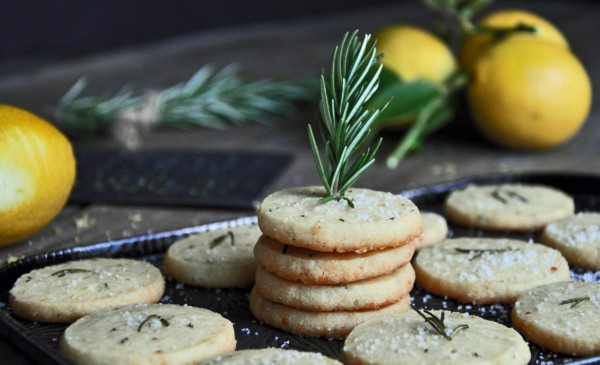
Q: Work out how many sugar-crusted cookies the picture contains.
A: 14